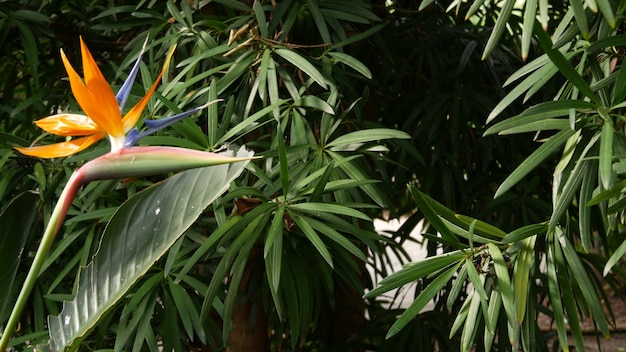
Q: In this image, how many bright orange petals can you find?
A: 5